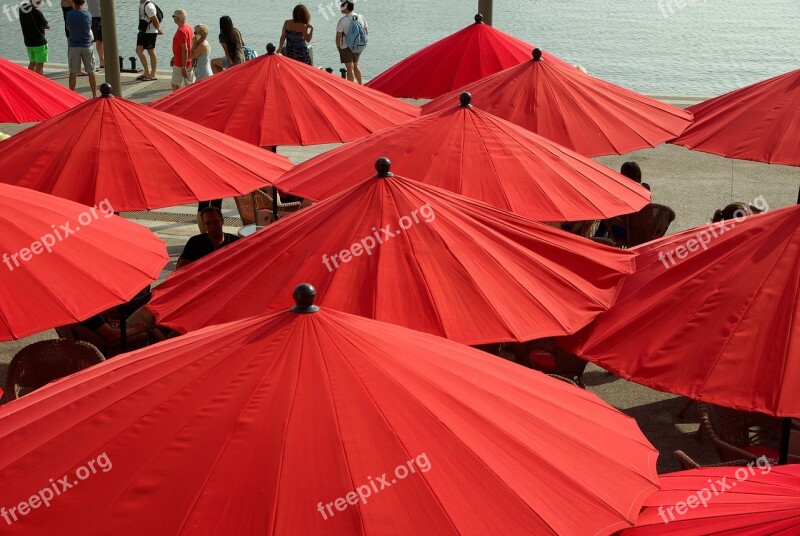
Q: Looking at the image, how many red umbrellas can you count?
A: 12